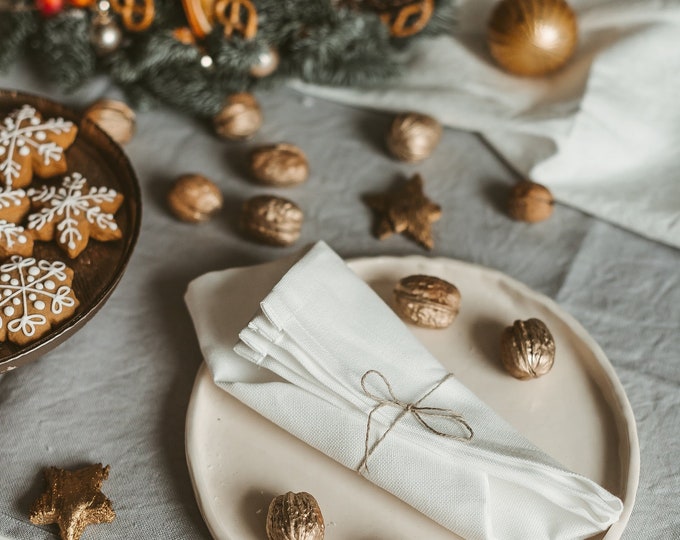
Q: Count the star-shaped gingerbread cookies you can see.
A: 4